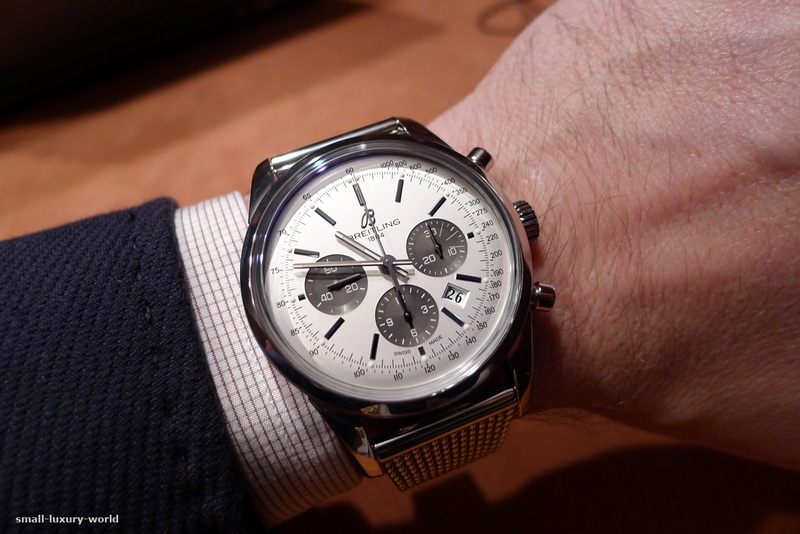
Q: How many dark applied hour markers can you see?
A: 12